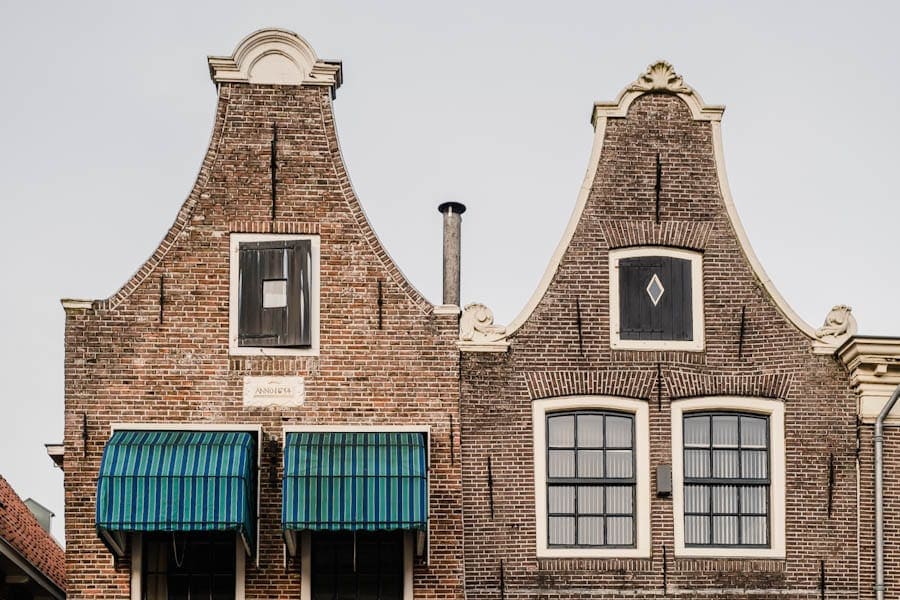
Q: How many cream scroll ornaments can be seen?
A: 2